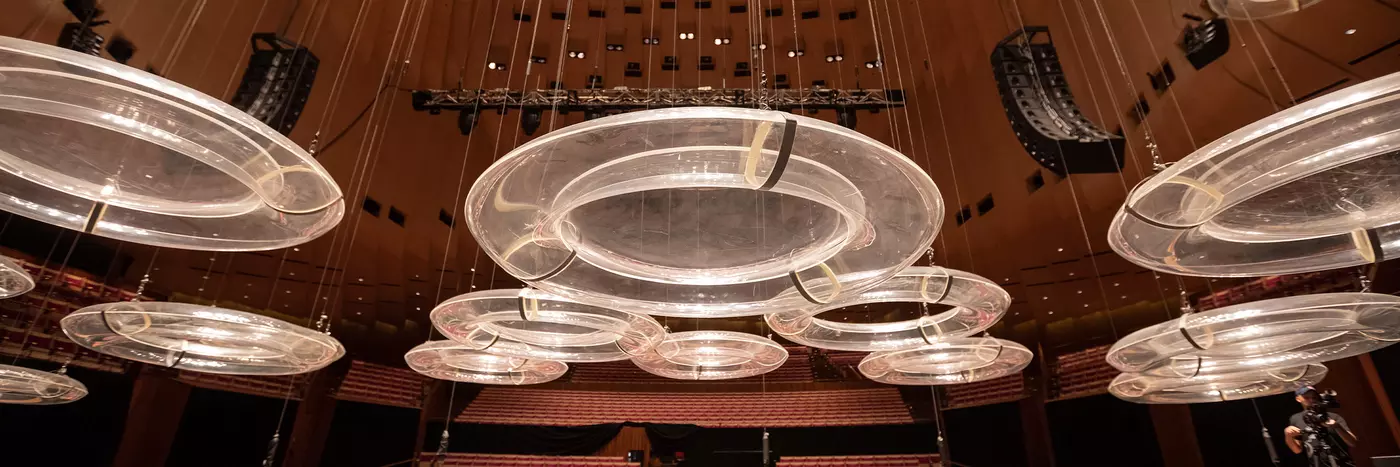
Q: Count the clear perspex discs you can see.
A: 14